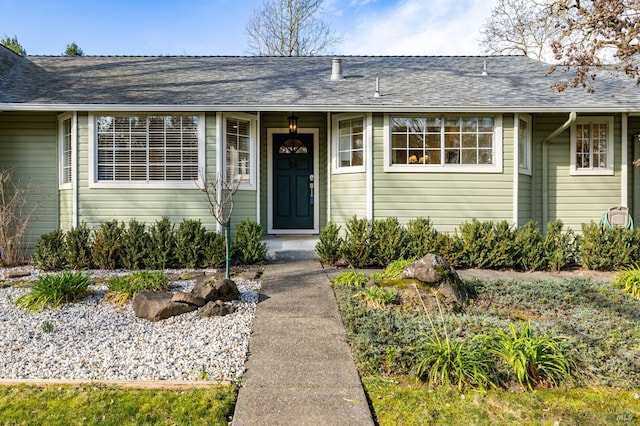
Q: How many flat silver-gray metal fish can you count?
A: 0